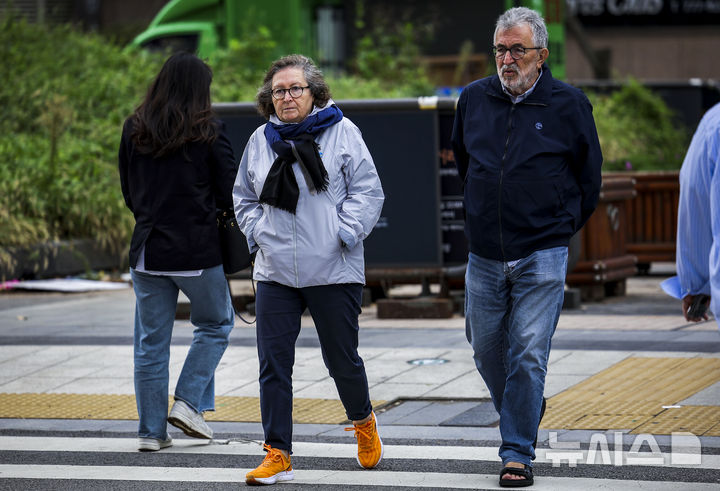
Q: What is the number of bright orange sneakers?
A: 2